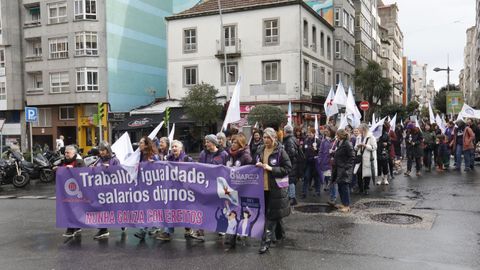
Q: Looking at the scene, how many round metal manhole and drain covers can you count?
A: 3